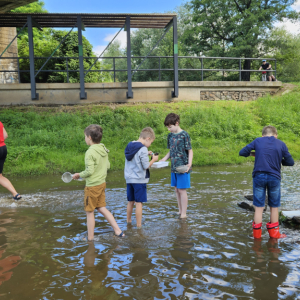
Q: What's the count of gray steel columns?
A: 4